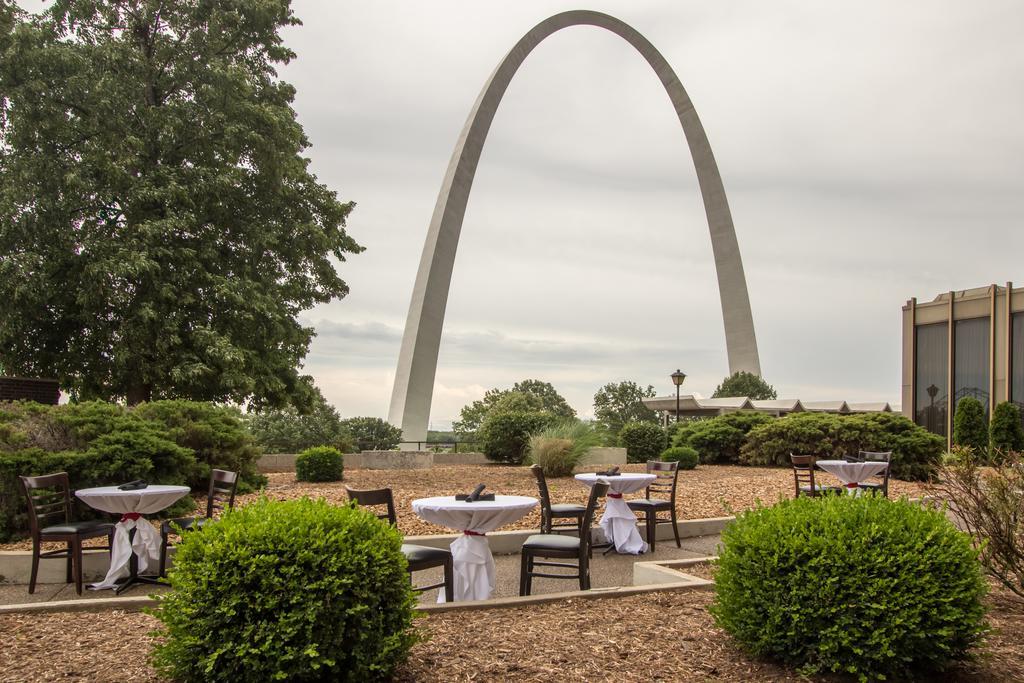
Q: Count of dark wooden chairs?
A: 8